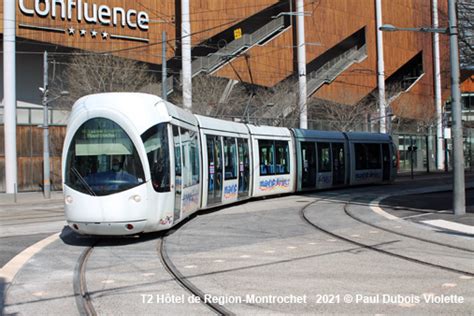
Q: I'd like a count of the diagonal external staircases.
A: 3